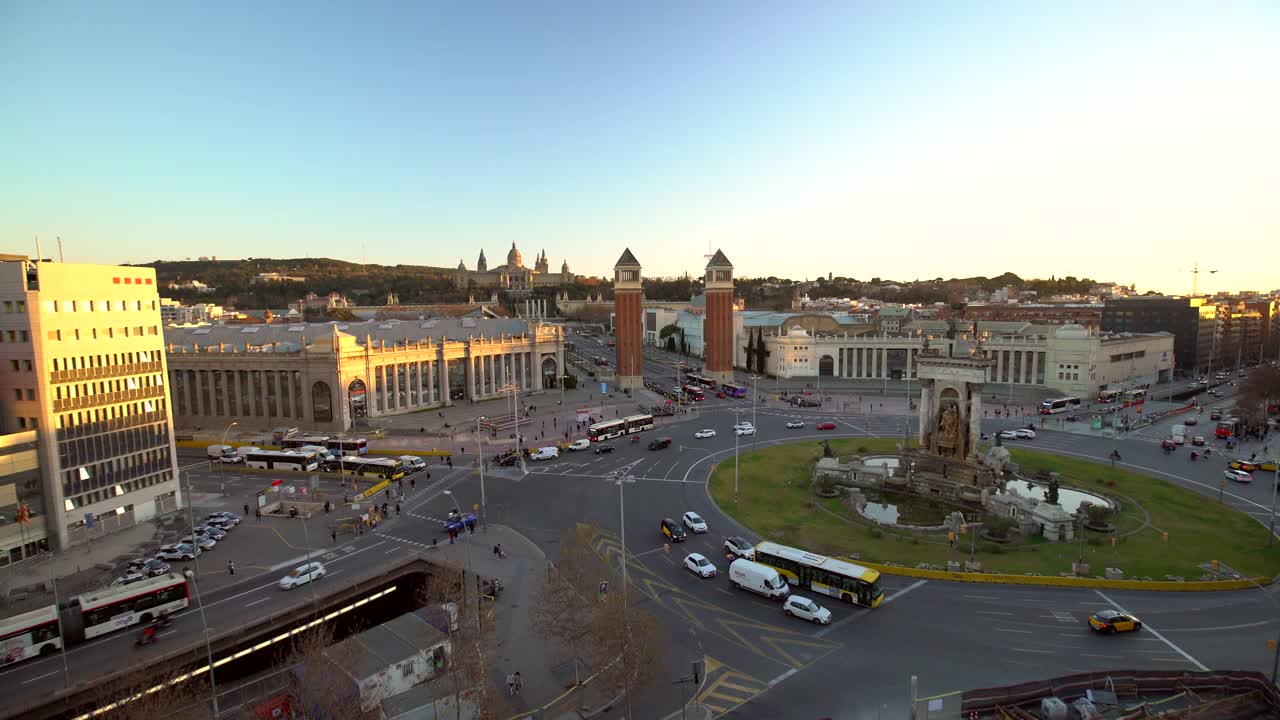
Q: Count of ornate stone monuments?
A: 1